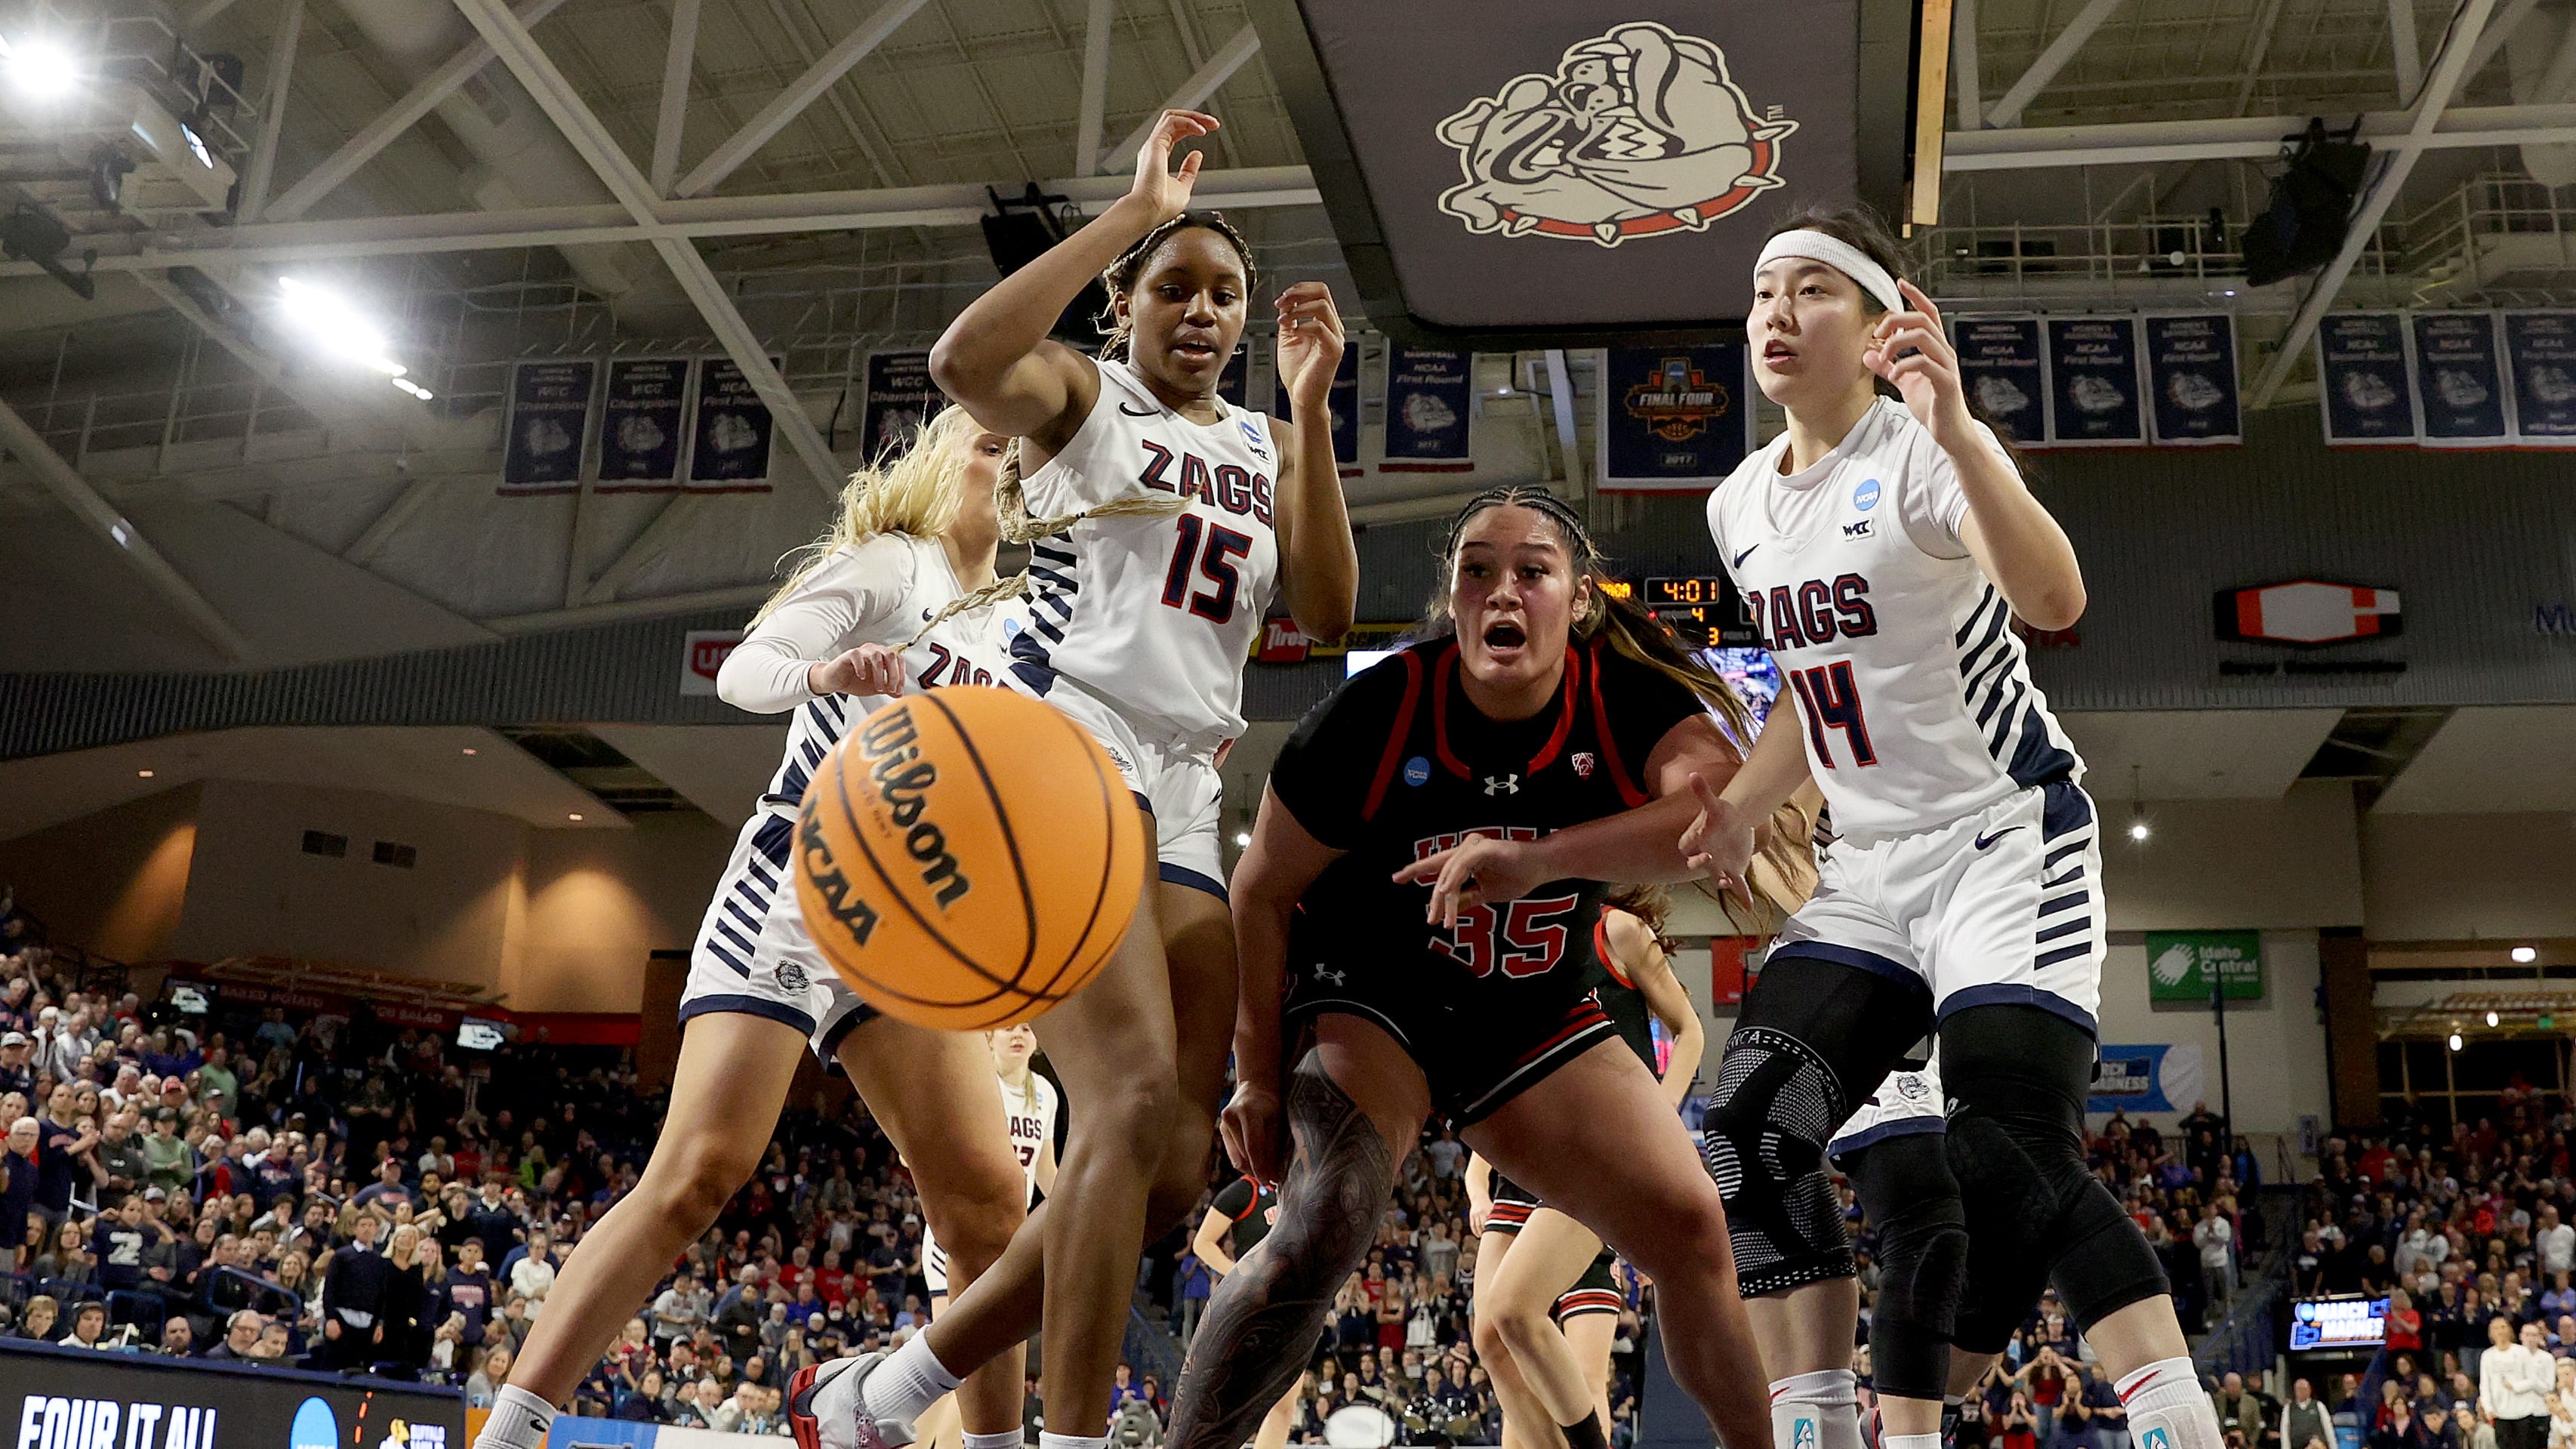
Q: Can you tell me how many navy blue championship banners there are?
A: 14